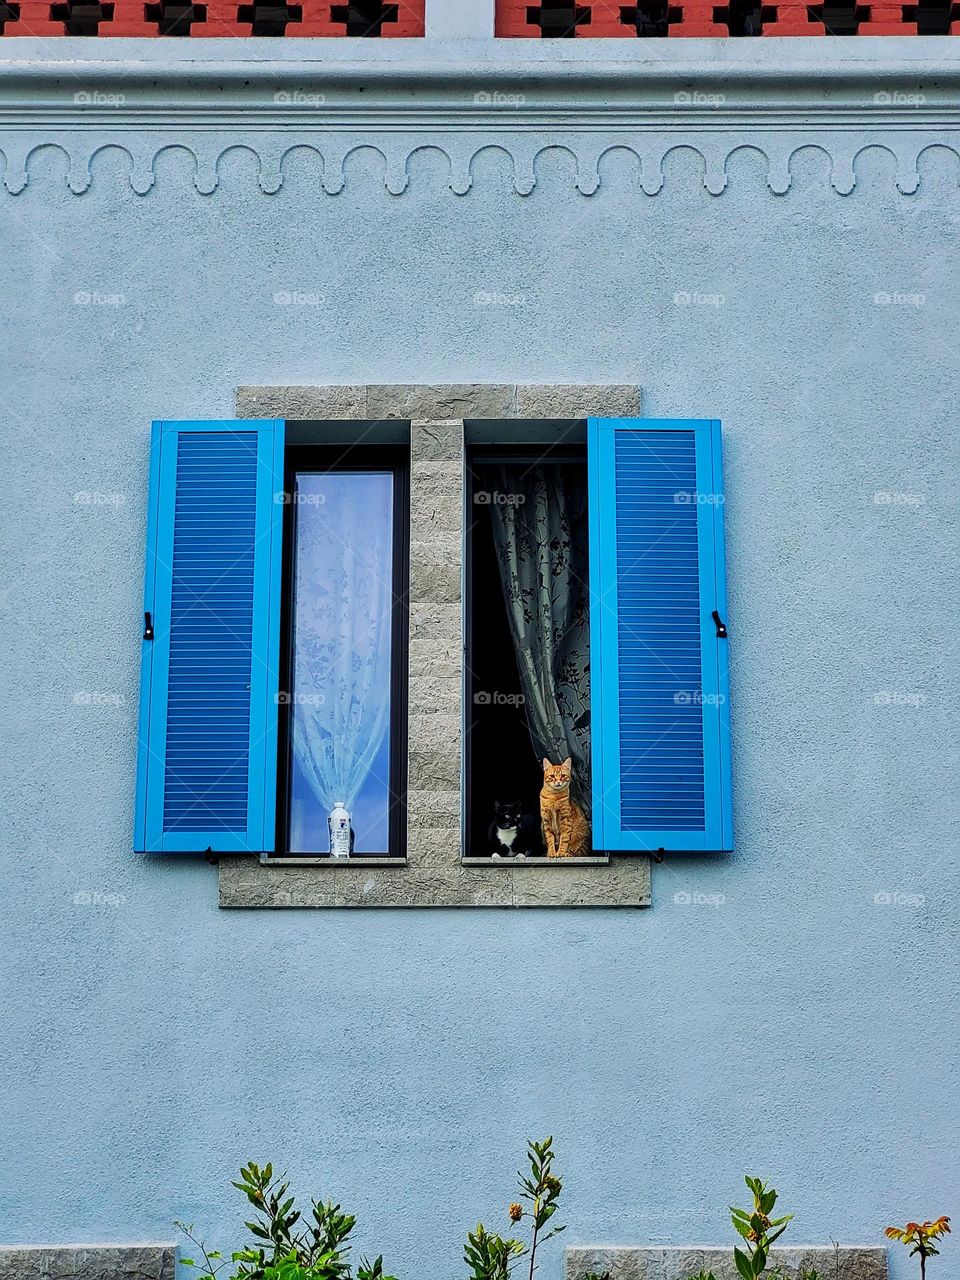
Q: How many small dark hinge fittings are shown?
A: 4